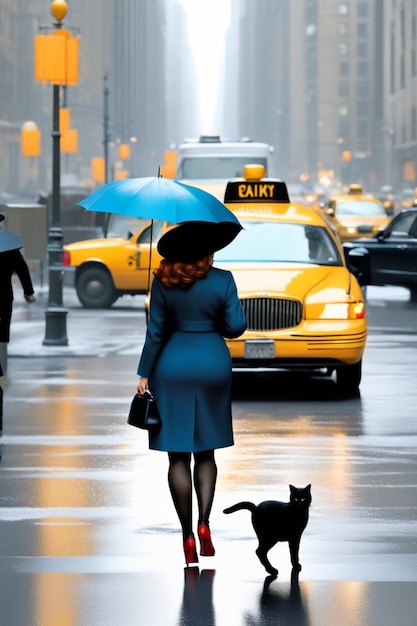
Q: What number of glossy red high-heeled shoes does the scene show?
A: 2